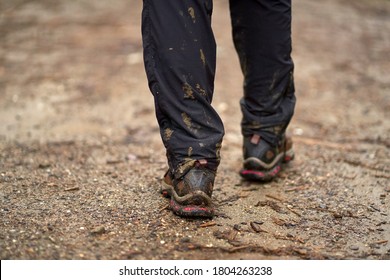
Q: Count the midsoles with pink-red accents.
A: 2